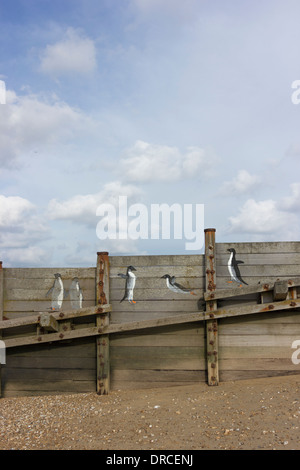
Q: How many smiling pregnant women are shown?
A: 0